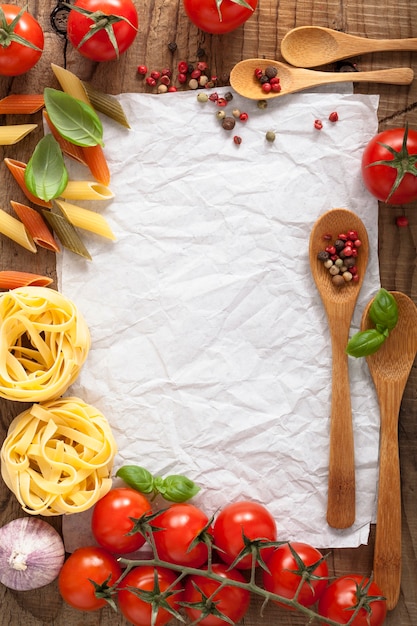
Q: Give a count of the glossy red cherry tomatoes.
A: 12